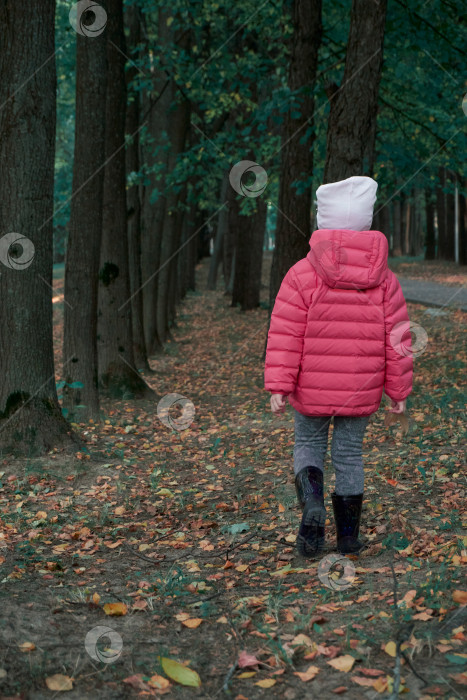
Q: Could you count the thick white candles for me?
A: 0